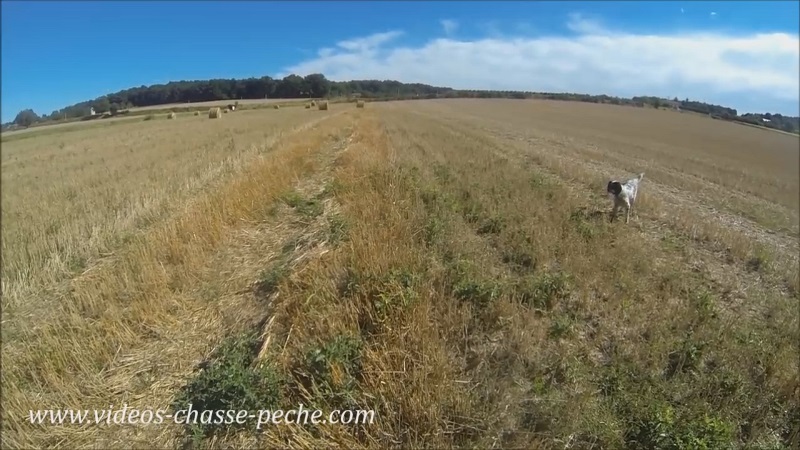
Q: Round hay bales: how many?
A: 9